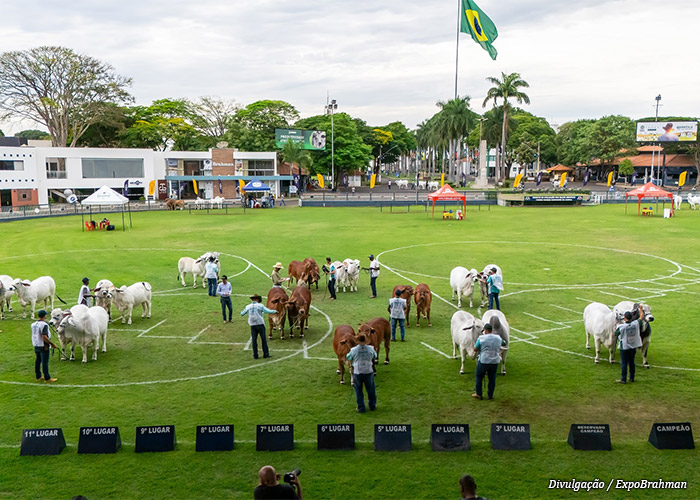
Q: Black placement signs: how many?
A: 11